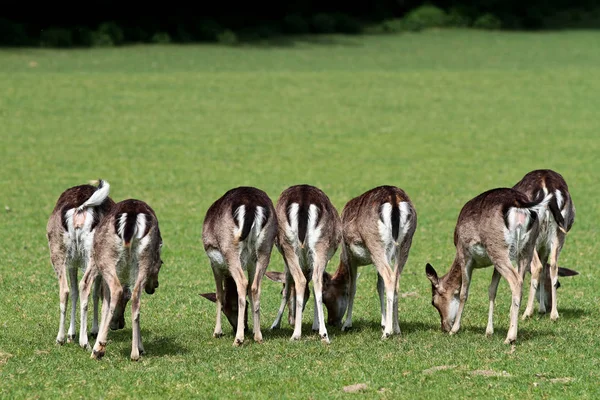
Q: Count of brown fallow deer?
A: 7